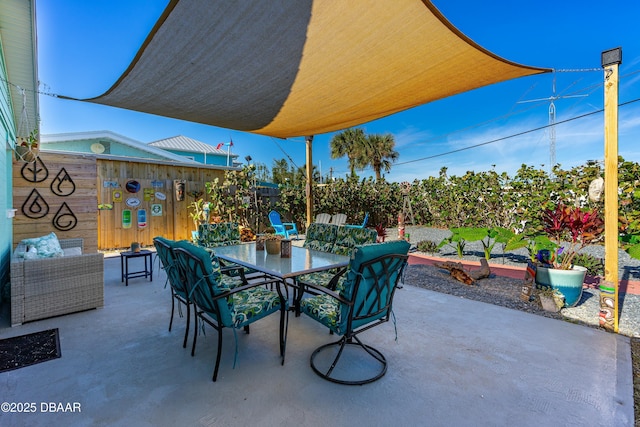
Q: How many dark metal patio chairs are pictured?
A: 6